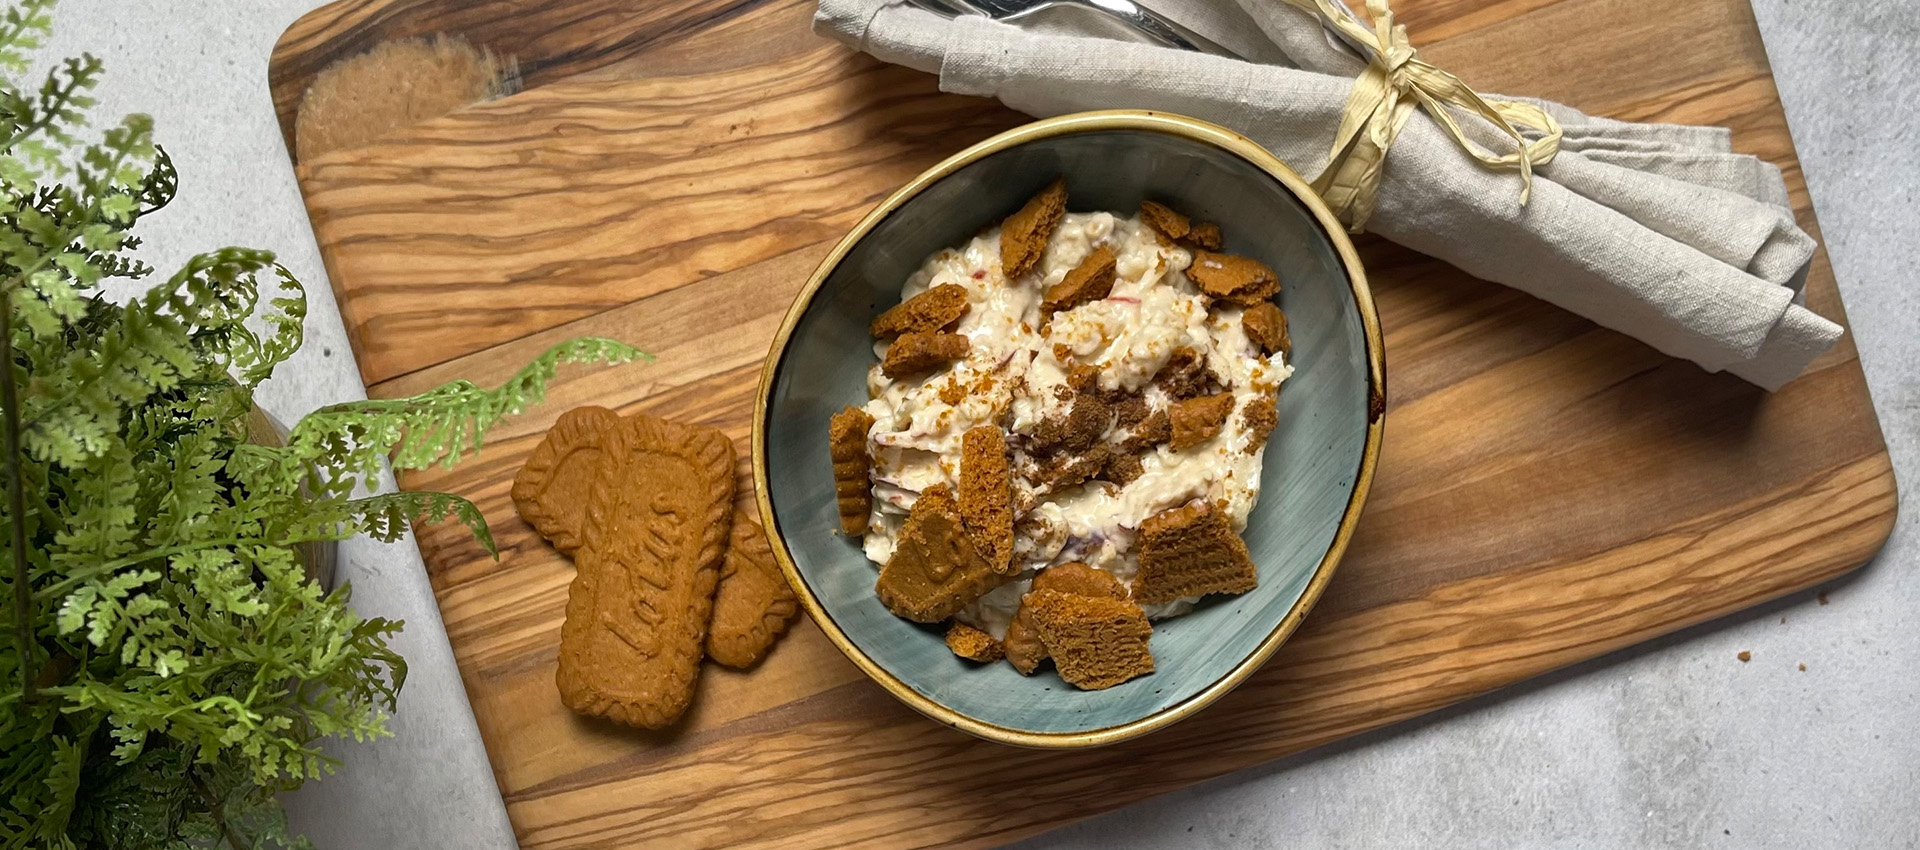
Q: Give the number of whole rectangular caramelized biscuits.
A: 2